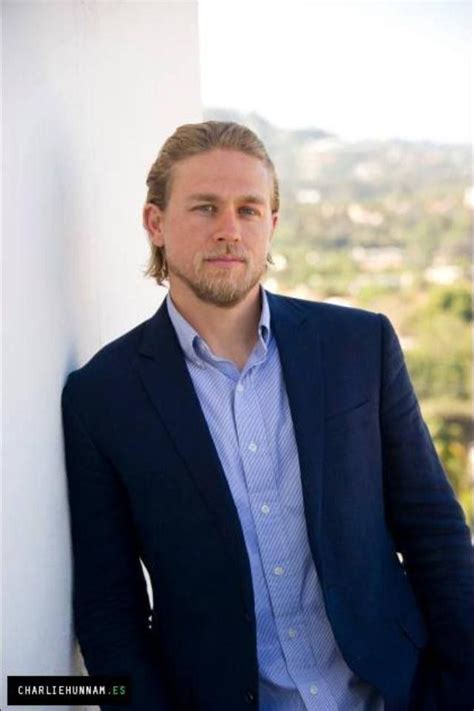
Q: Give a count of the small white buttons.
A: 6